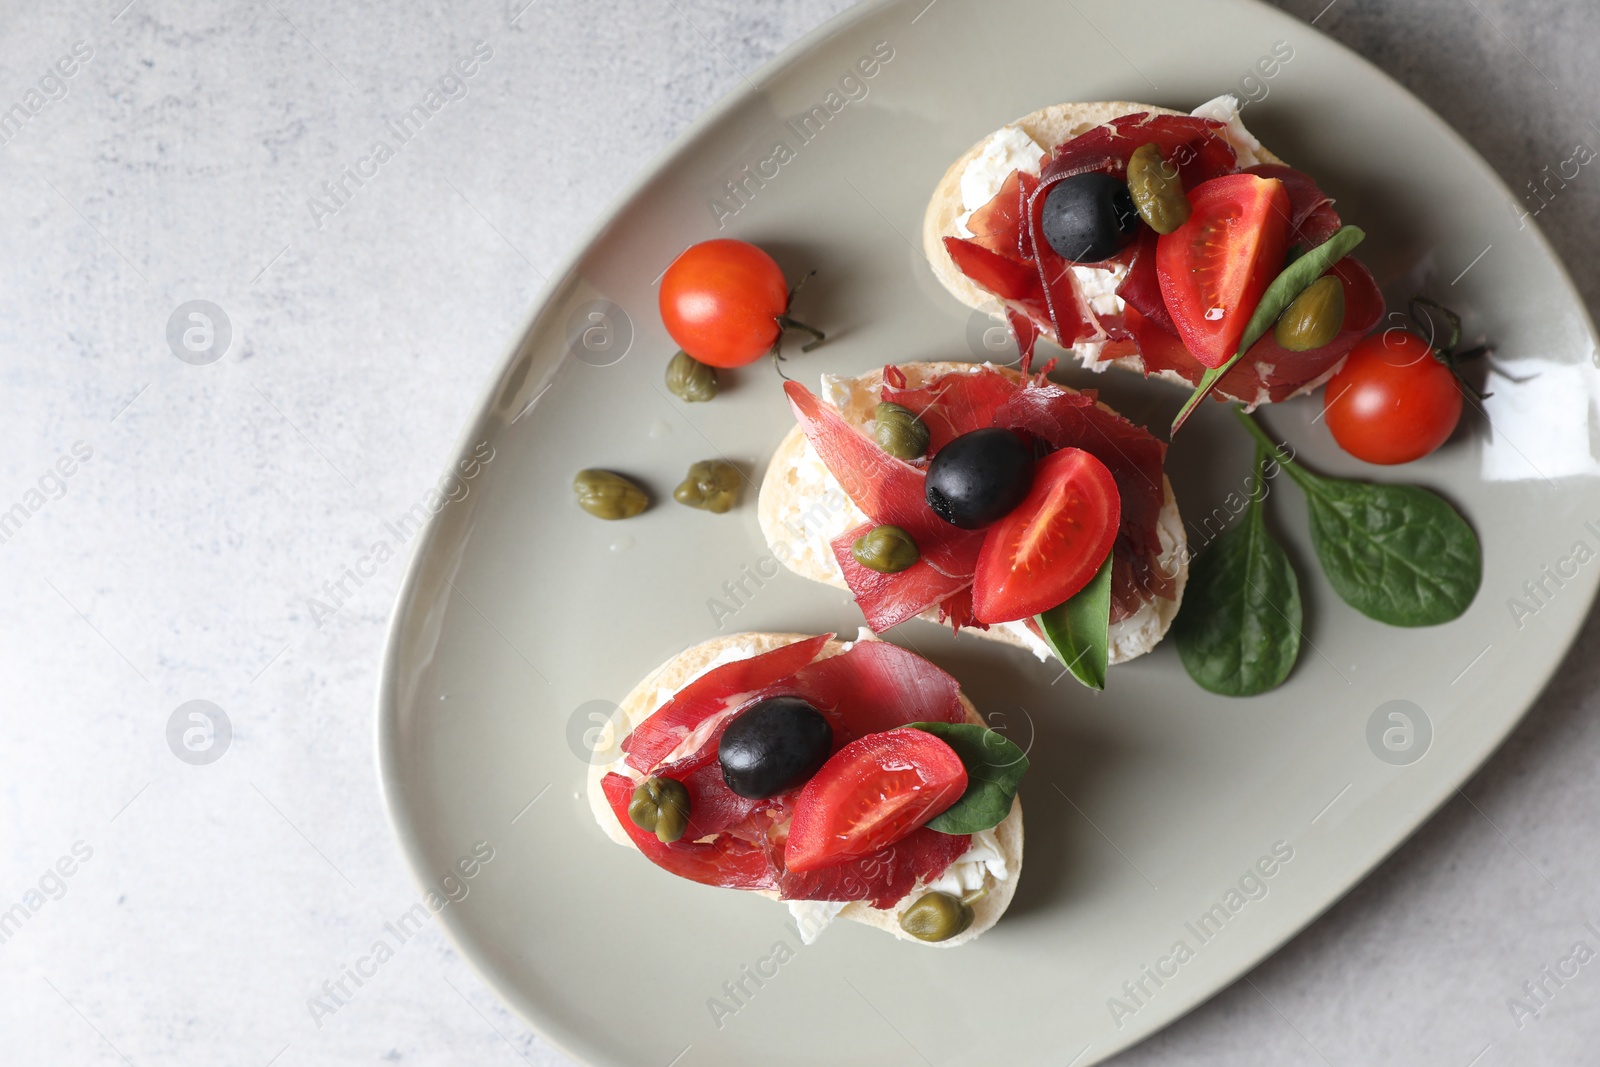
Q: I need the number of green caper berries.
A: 9